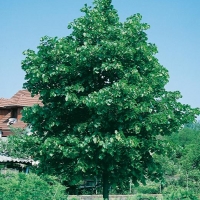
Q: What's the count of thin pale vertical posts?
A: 4